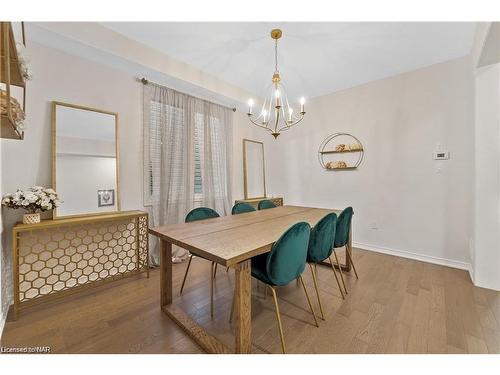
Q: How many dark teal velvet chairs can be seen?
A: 6